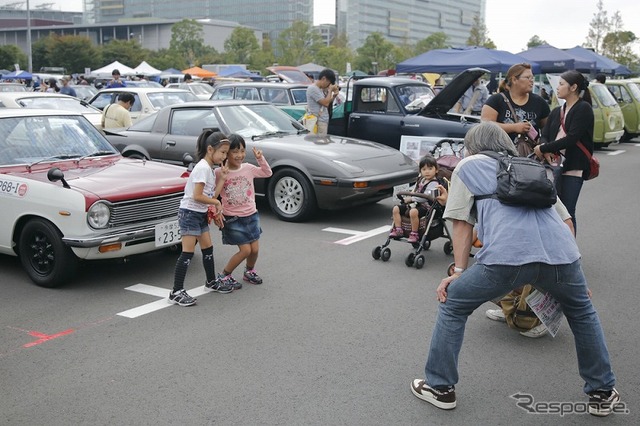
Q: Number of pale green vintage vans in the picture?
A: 2